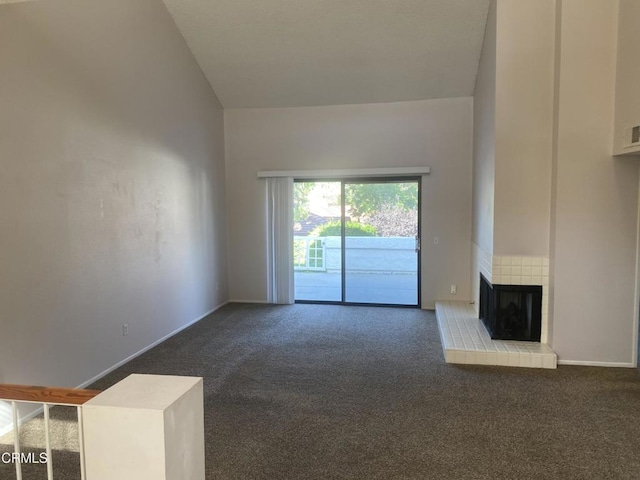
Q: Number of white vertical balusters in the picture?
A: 3